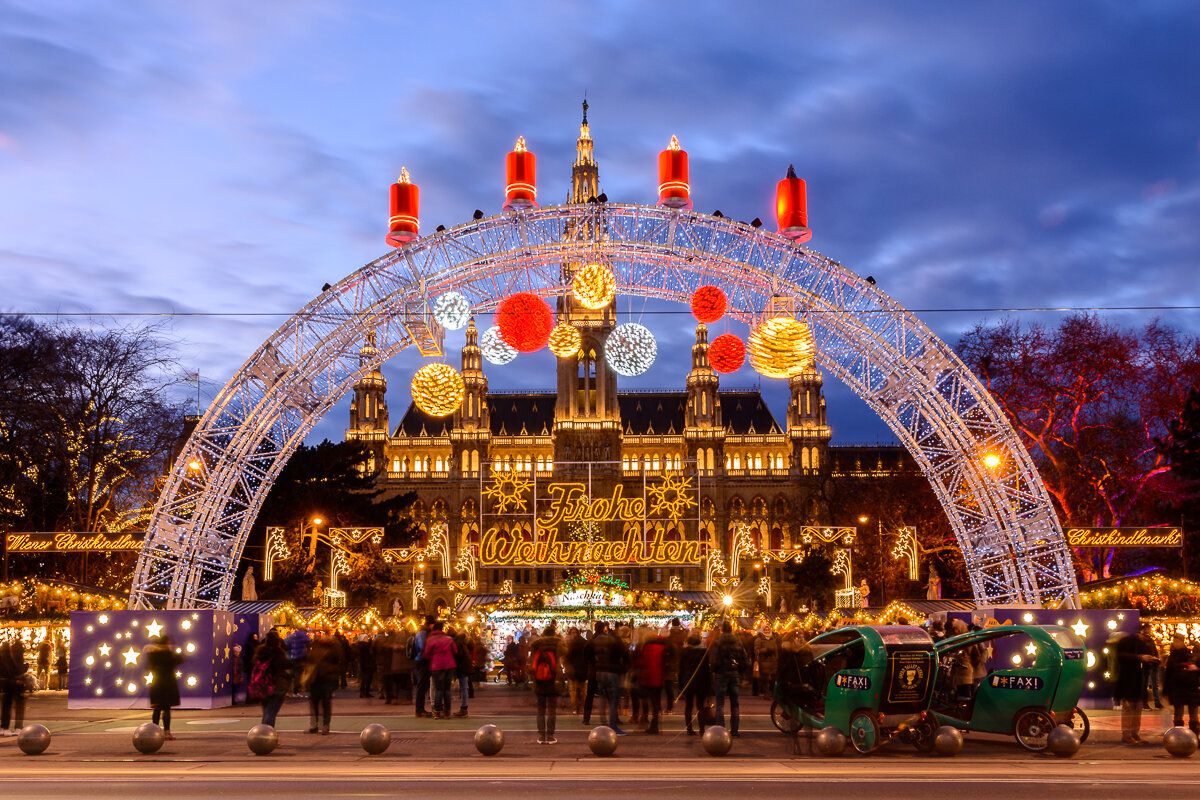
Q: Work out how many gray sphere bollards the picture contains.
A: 11